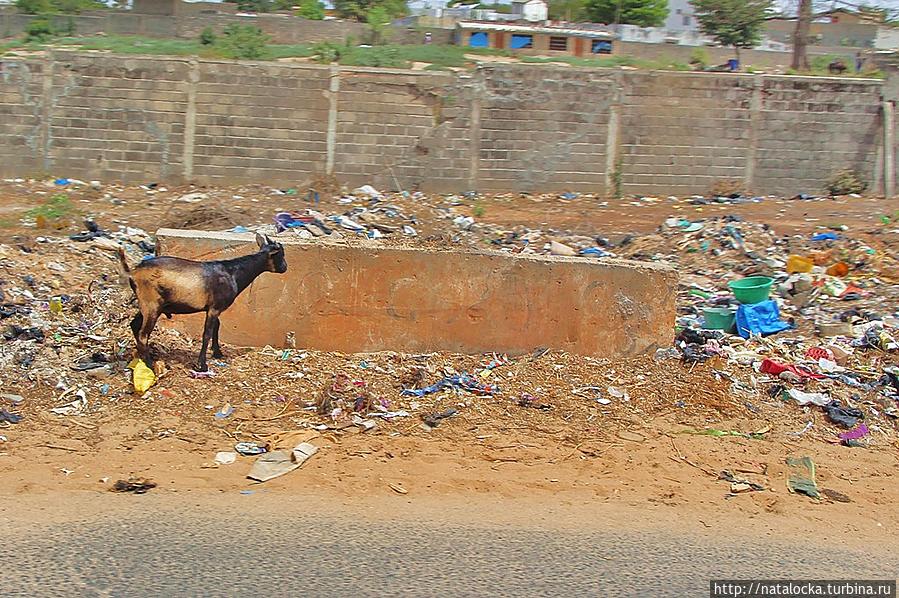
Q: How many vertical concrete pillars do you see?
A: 7